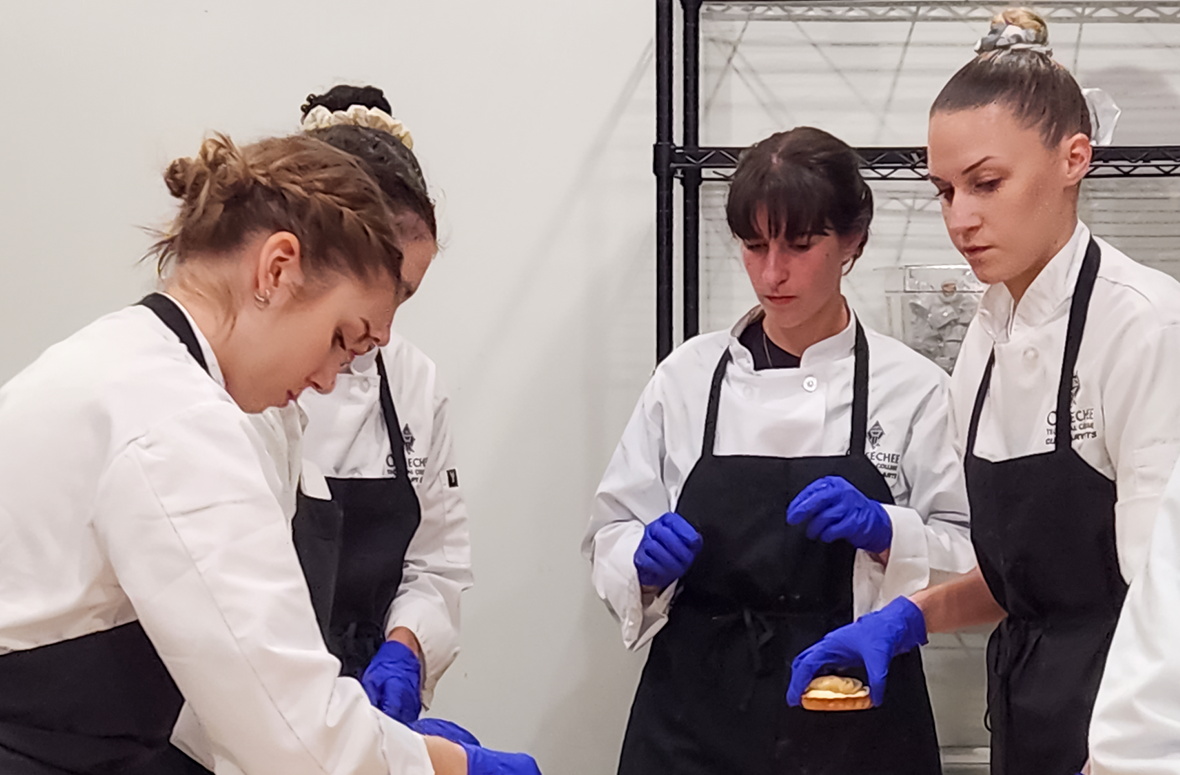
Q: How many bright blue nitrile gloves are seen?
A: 6